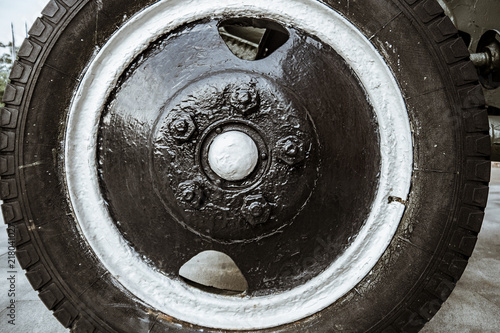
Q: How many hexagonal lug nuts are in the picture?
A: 5